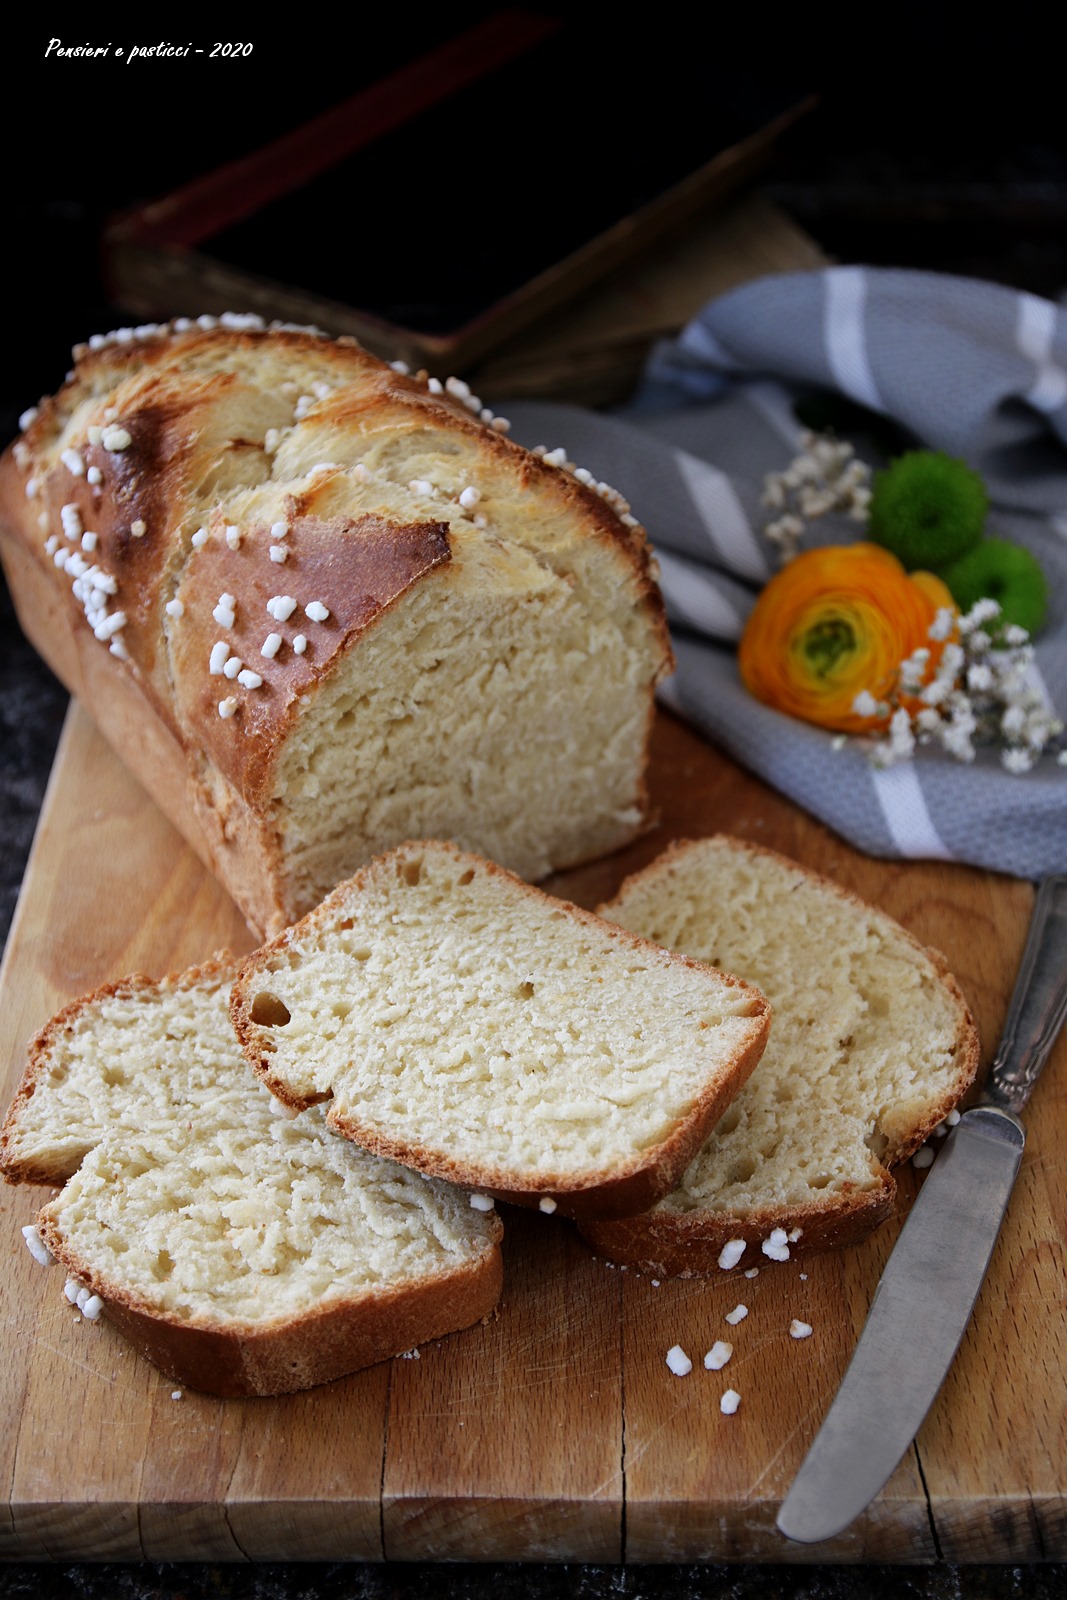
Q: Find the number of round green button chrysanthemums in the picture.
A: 2